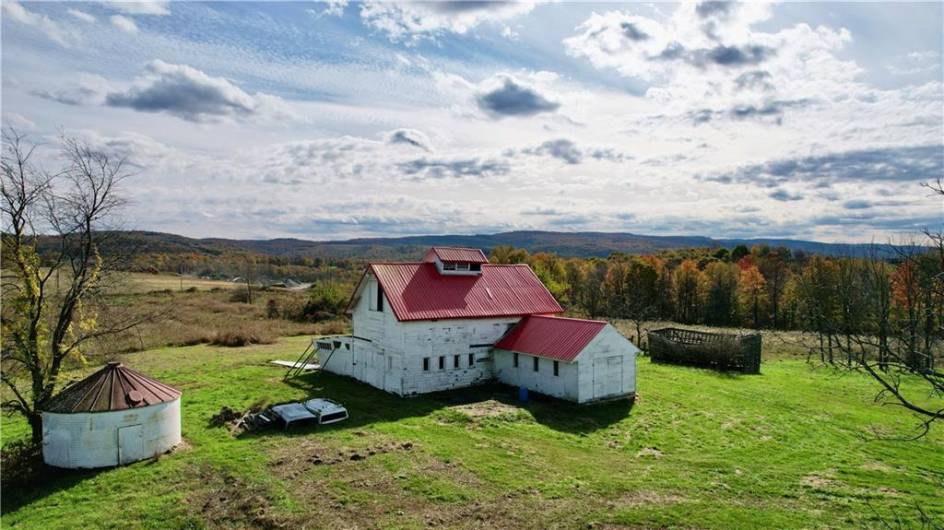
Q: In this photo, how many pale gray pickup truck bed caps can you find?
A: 2